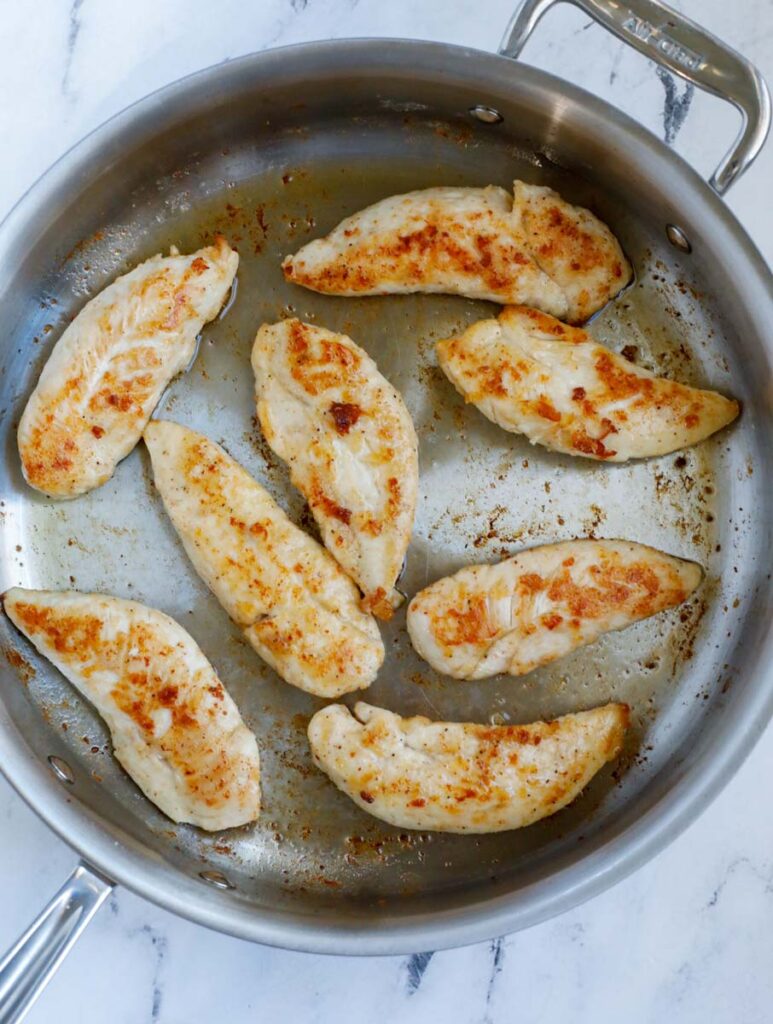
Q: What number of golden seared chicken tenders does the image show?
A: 8